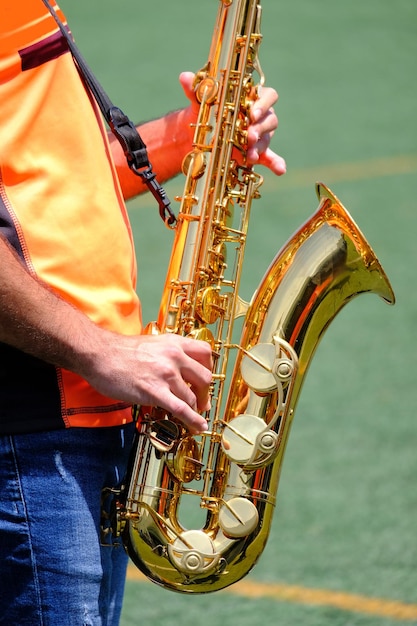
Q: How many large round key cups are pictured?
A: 4